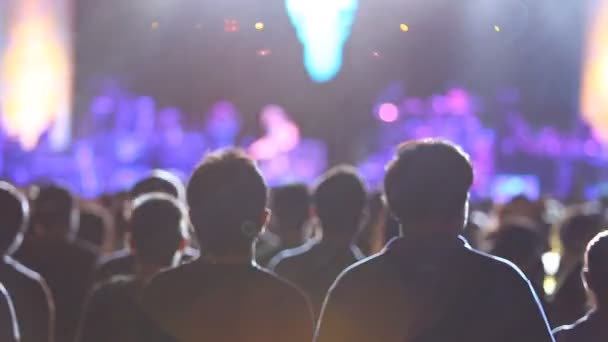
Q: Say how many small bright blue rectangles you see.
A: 1